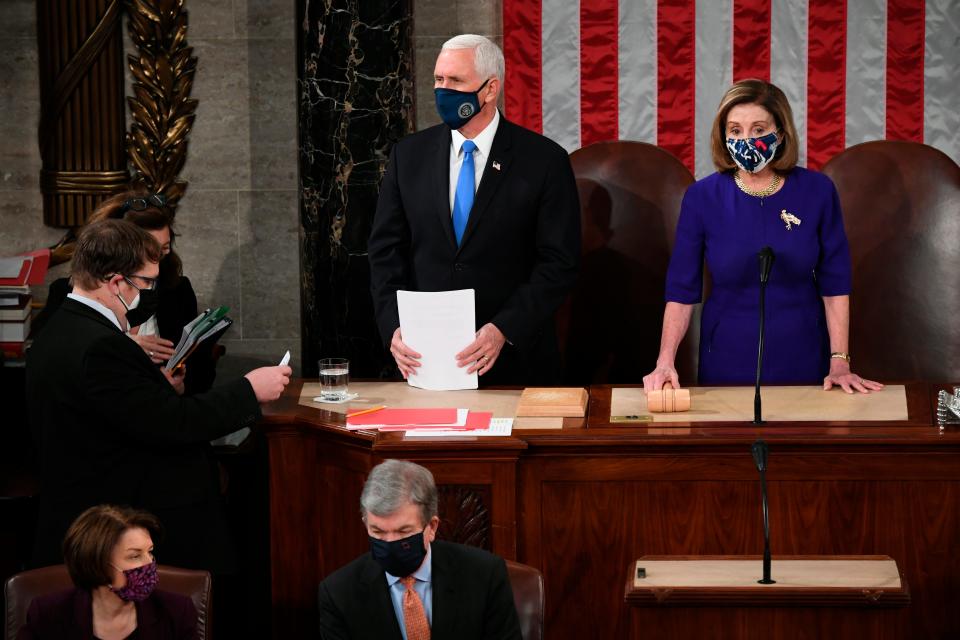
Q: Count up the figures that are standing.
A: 4